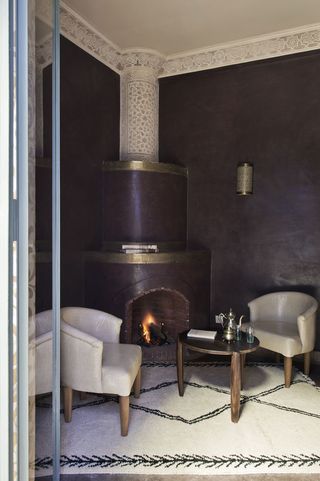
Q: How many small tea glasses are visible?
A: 2